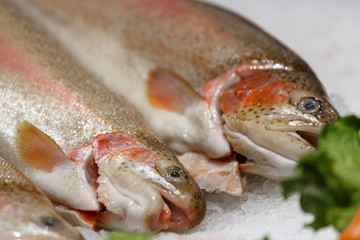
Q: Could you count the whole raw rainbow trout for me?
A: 3